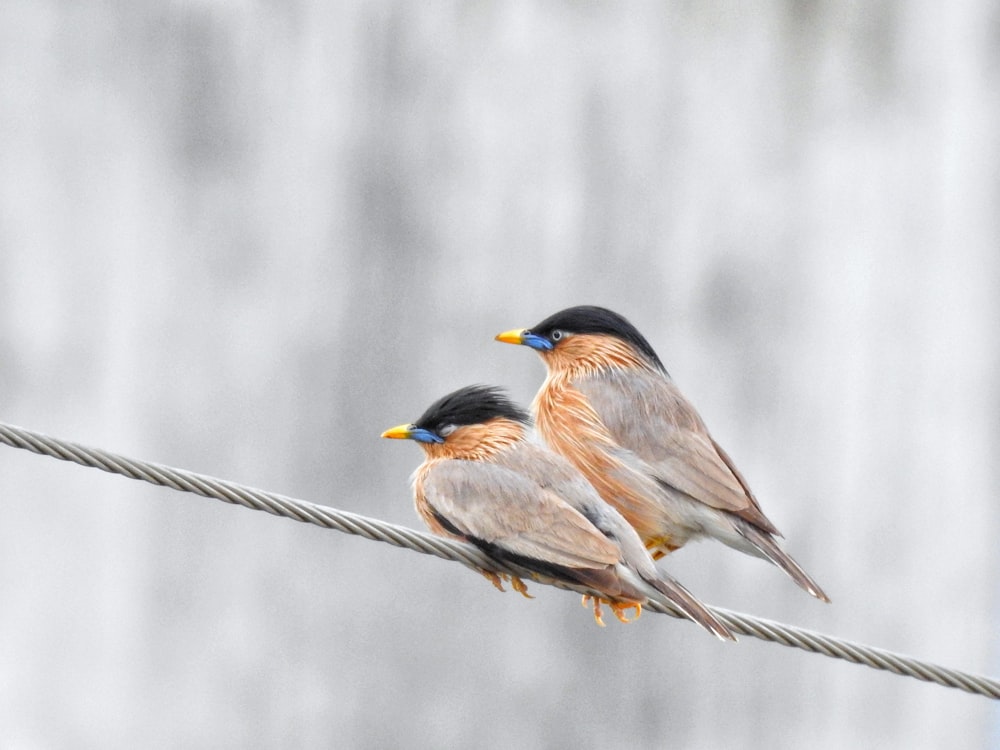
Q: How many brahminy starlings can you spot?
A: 2